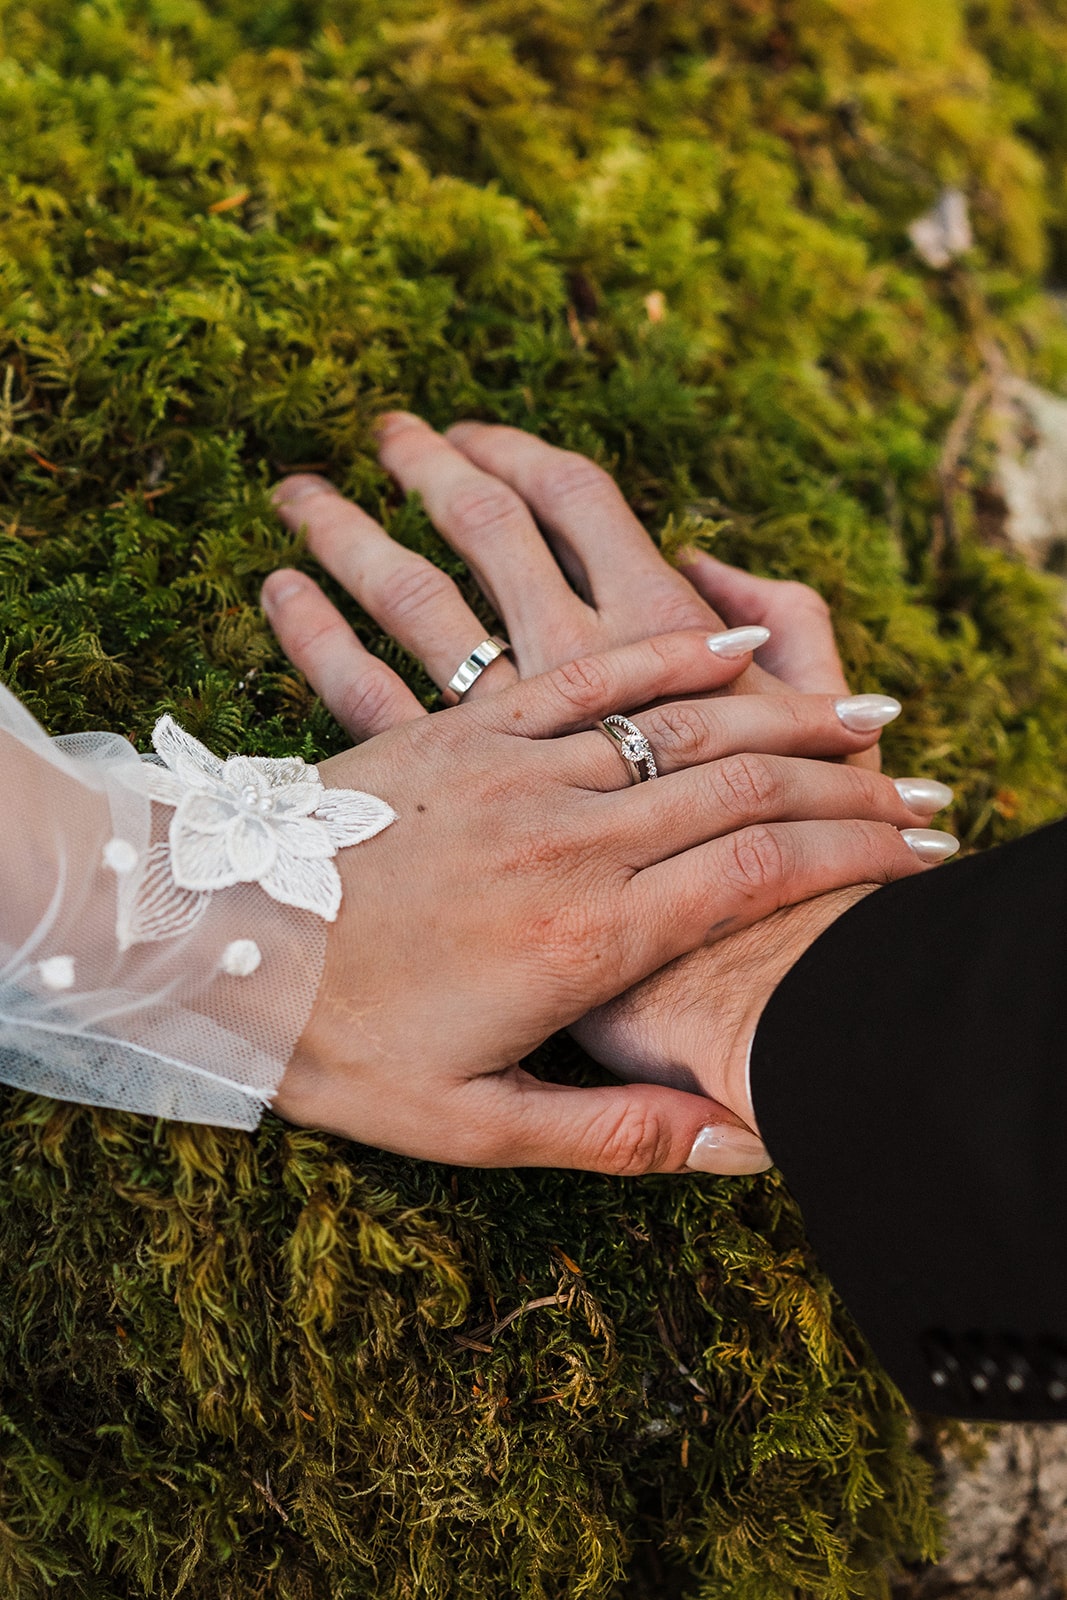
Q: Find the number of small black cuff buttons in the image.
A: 4